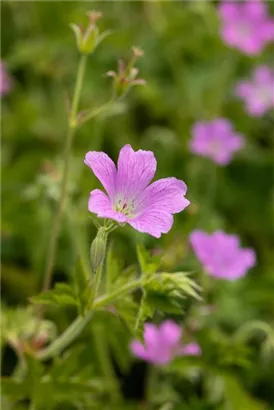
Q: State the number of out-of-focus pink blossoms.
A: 6